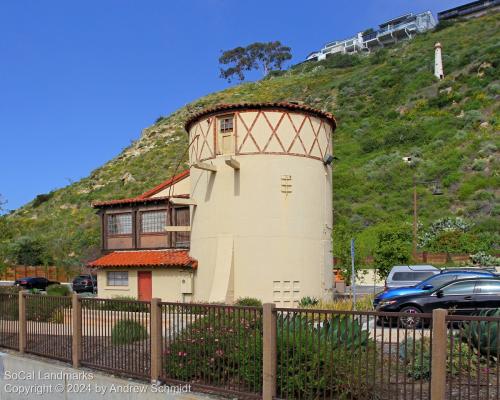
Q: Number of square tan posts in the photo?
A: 5